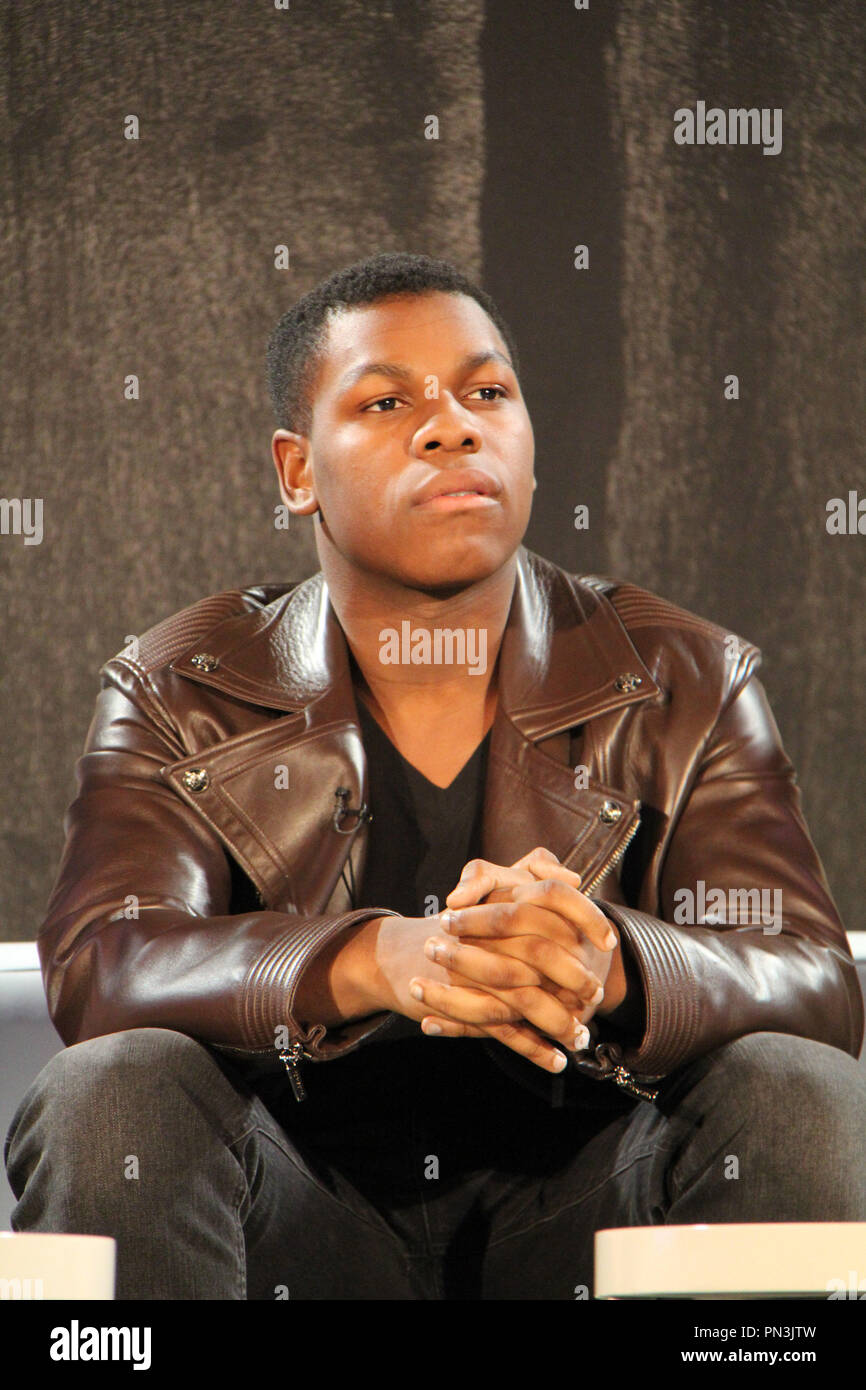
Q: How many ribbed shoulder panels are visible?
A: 2